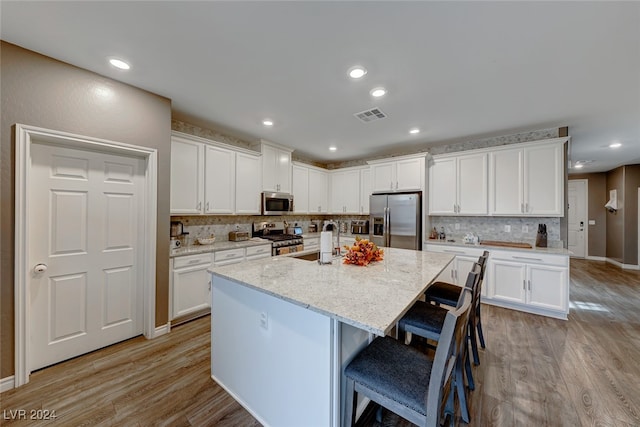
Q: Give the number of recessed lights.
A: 8